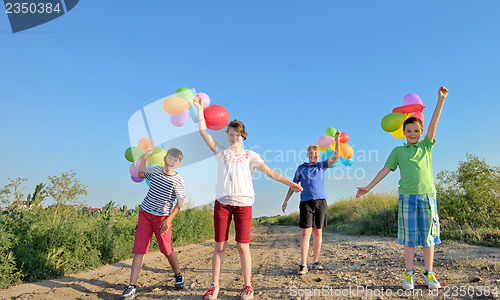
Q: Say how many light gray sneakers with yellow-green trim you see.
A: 2